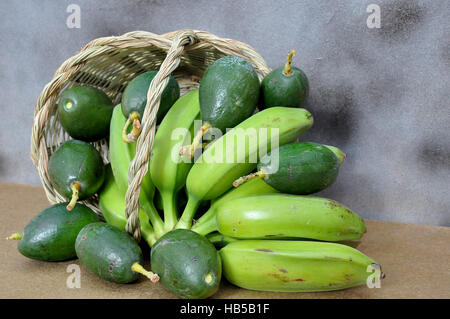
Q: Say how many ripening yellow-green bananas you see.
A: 7